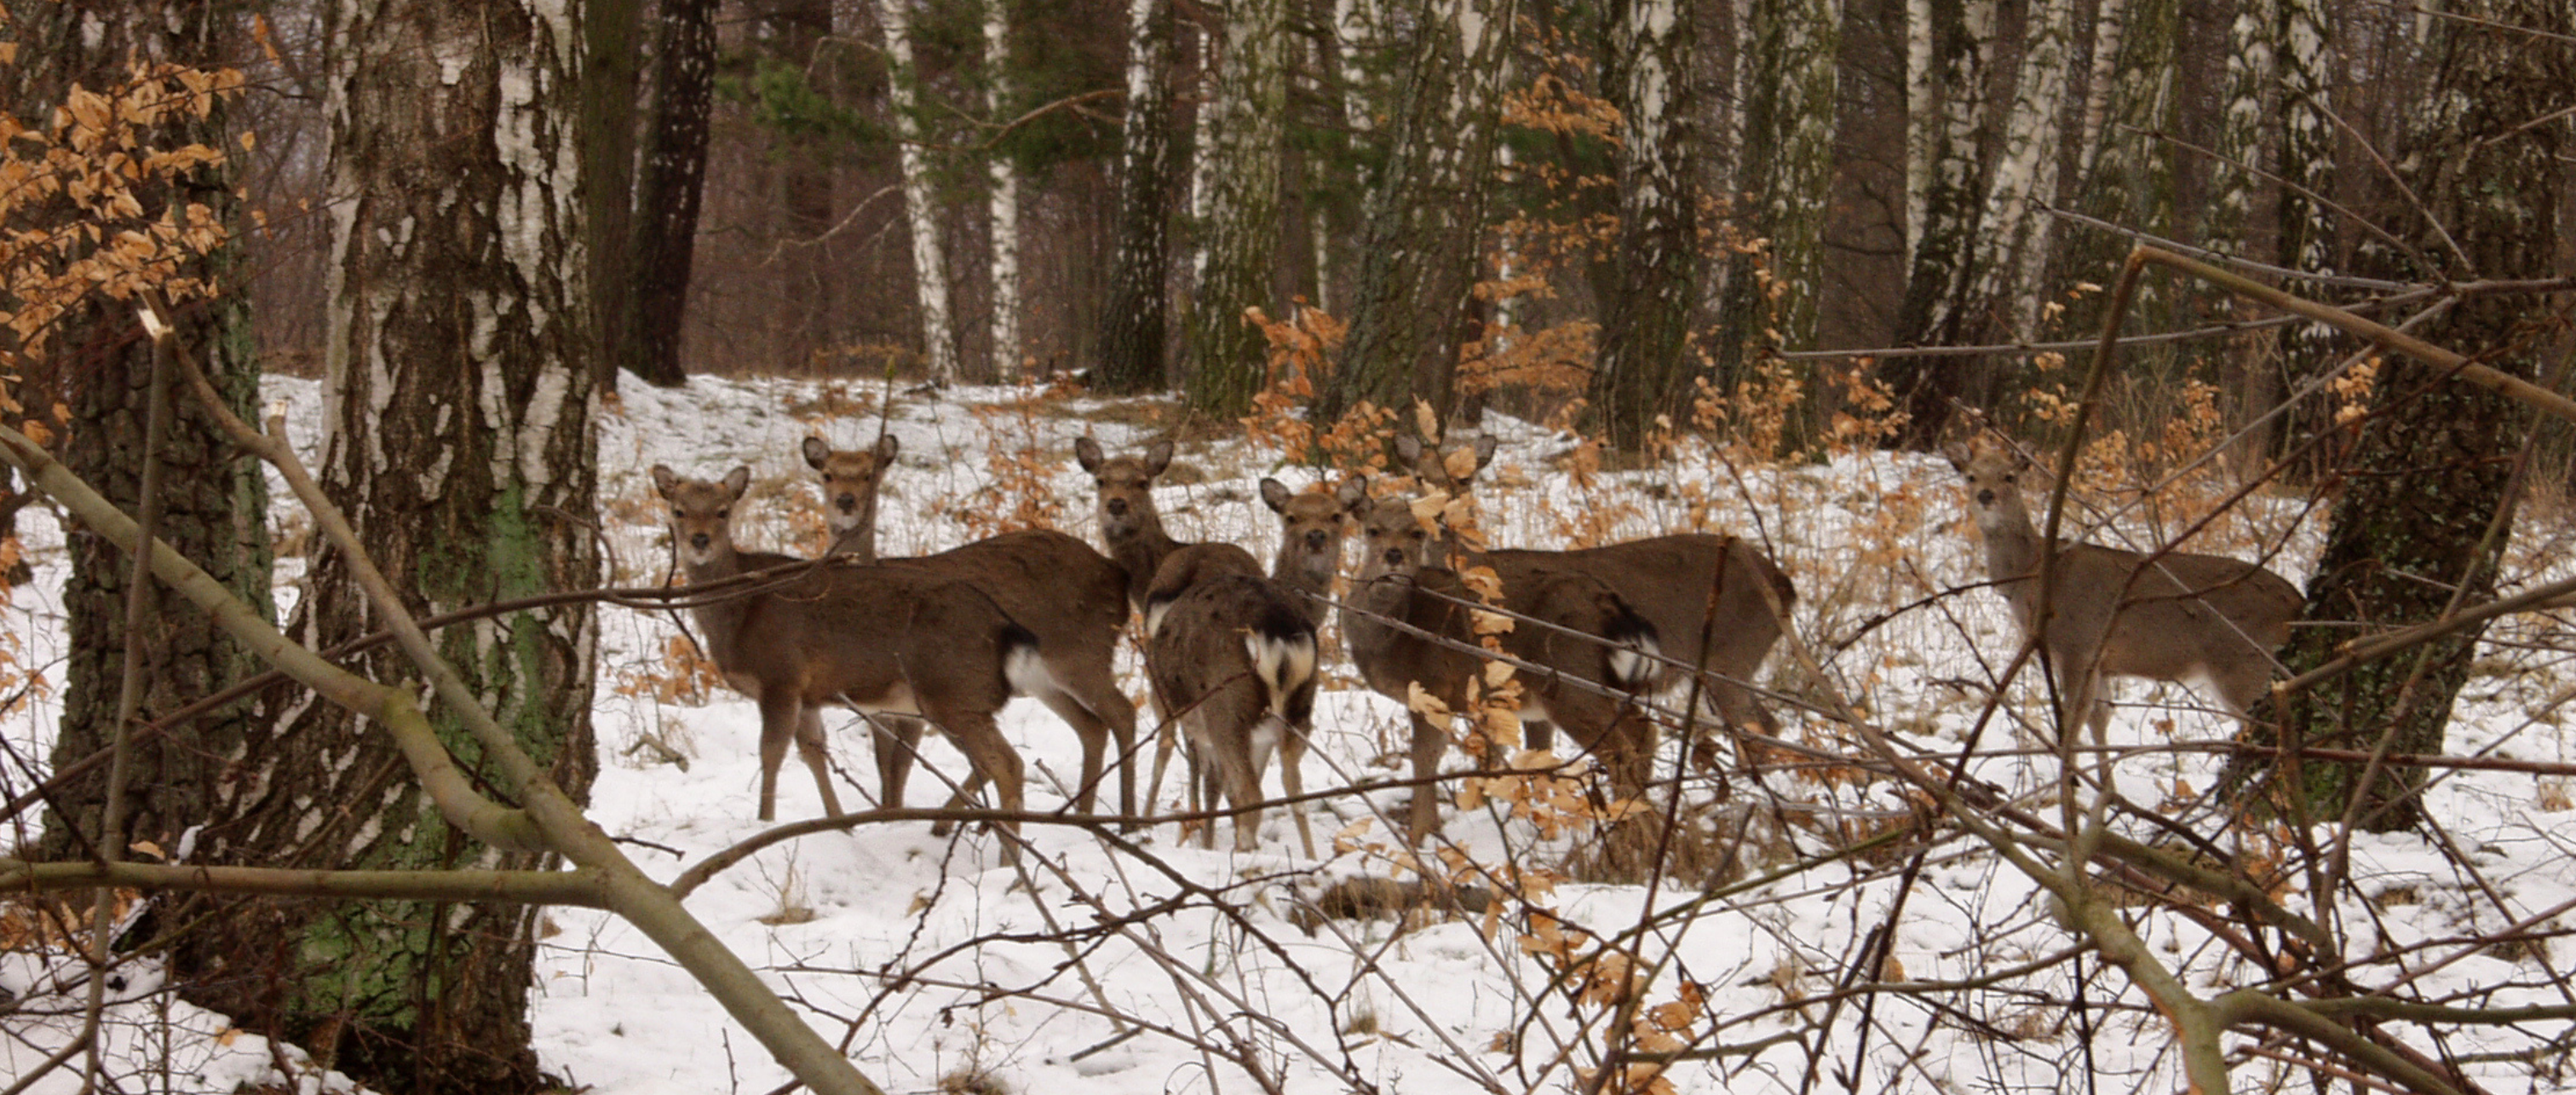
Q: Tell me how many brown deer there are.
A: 7